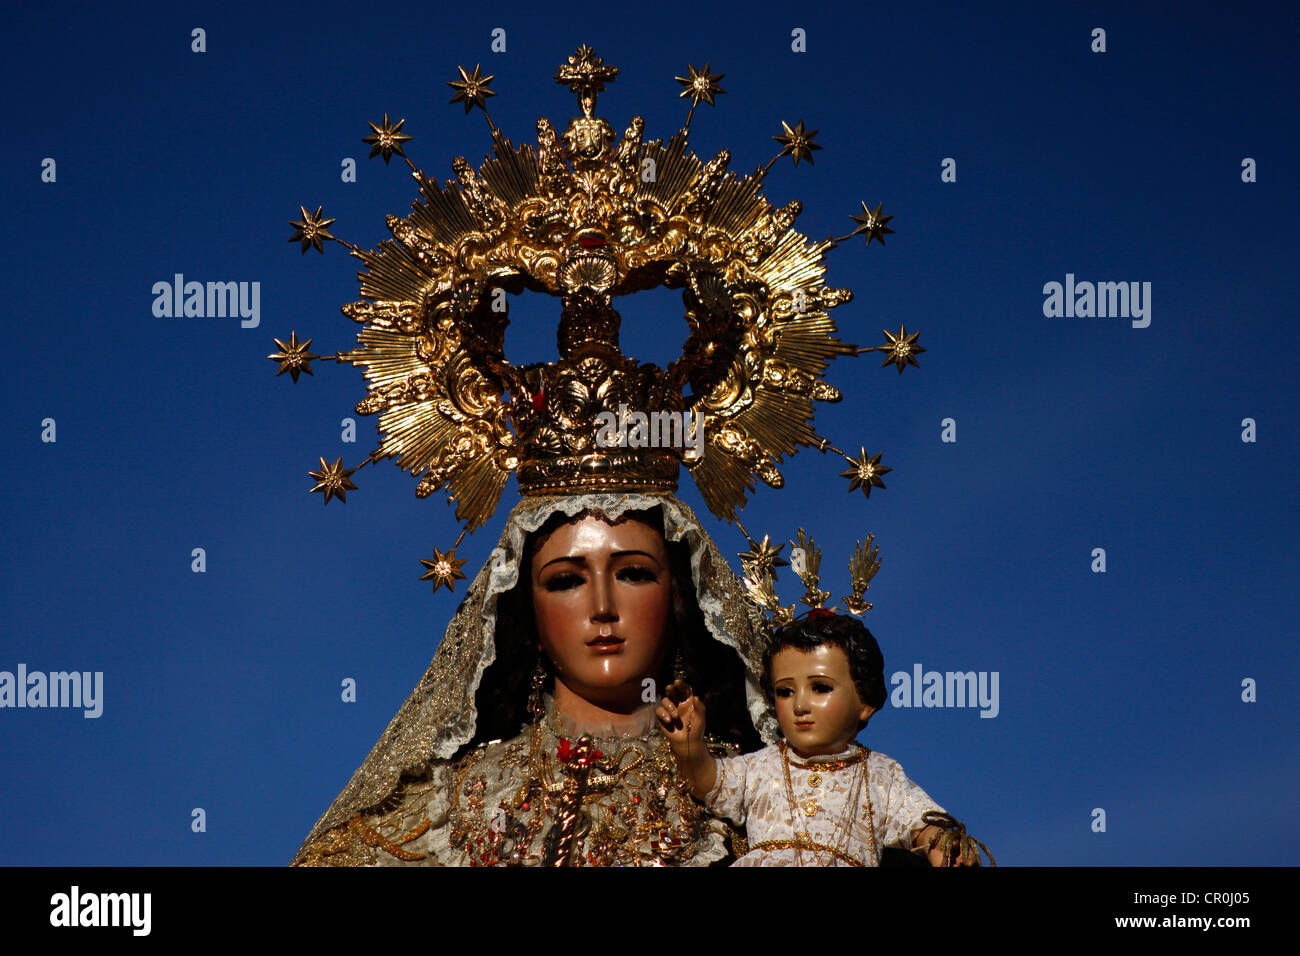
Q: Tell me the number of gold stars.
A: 12